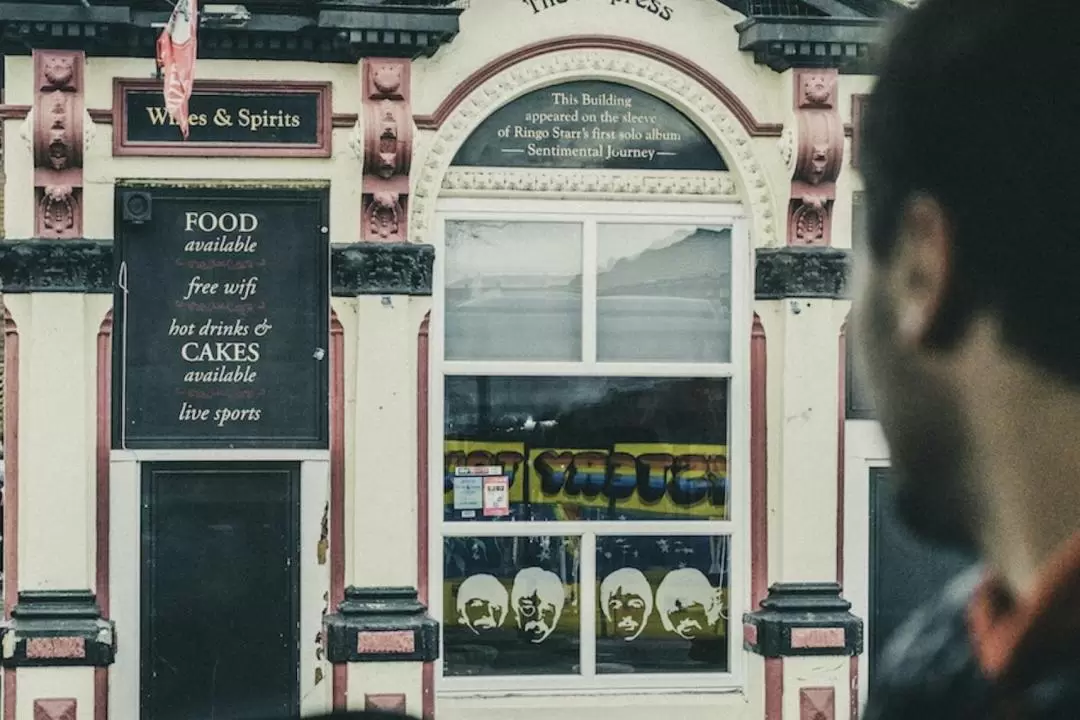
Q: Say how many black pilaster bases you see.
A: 3